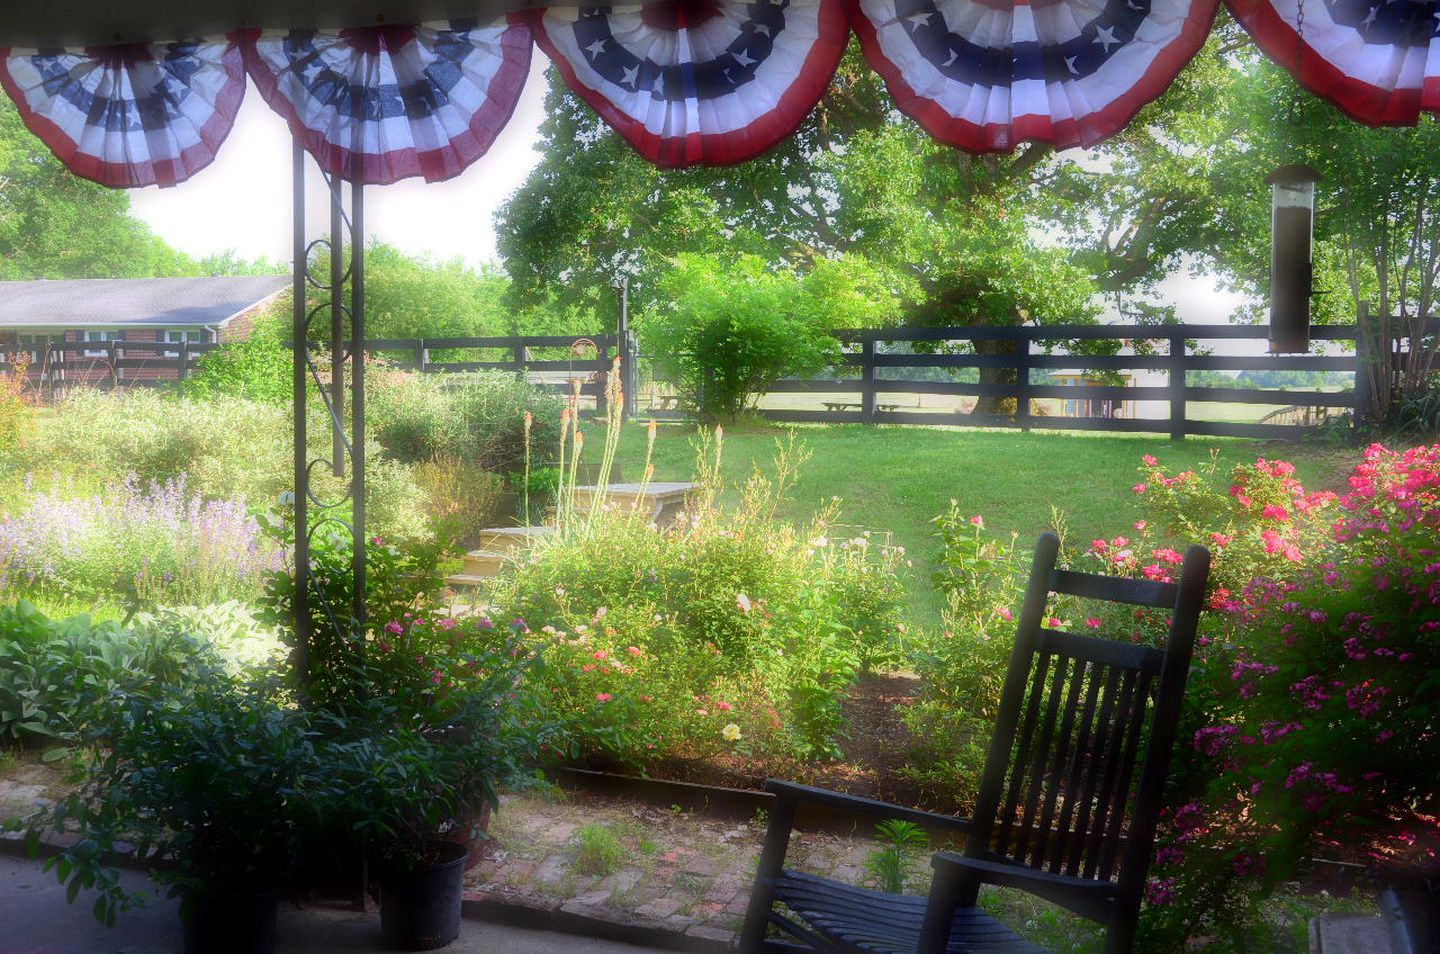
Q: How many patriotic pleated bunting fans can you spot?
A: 5